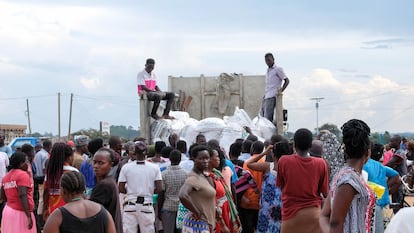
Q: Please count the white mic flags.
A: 0